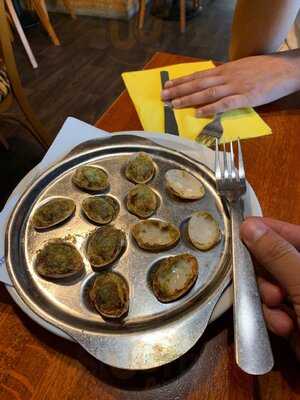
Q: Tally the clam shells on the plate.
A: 12